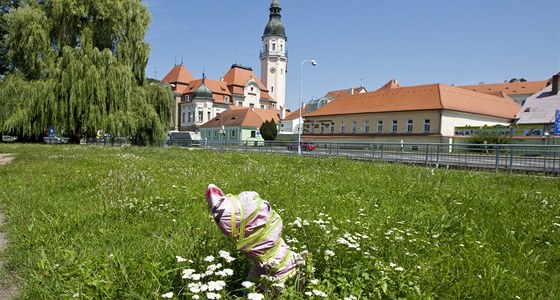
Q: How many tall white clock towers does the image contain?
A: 1